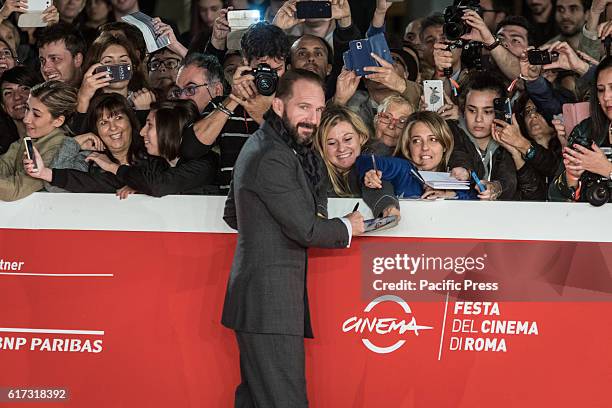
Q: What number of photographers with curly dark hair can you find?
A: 1